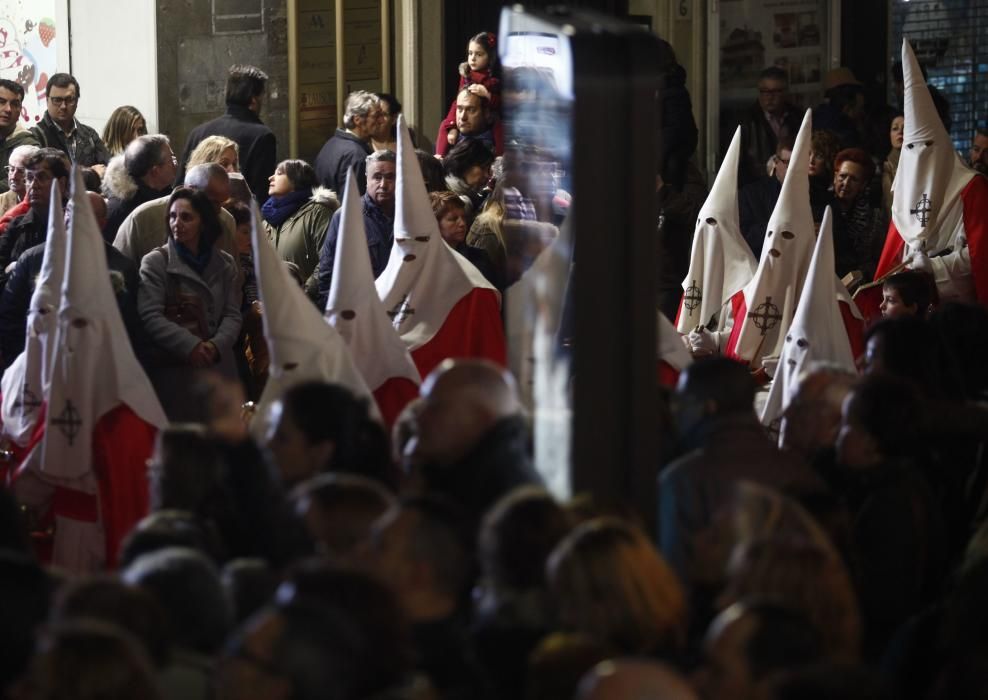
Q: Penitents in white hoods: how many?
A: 9